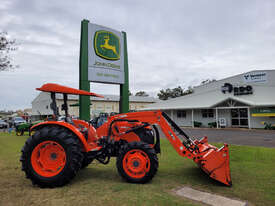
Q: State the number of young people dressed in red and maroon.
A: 0